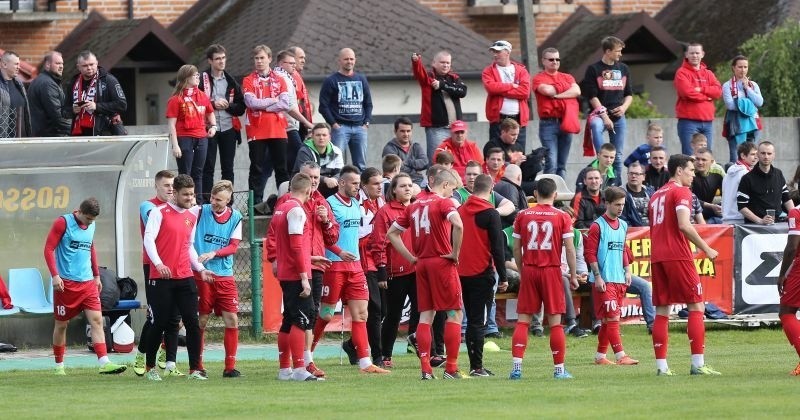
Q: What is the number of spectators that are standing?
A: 15